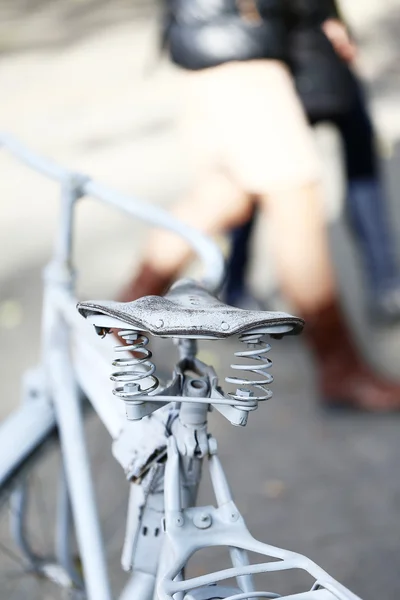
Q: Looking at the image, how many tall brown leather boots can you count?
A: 2